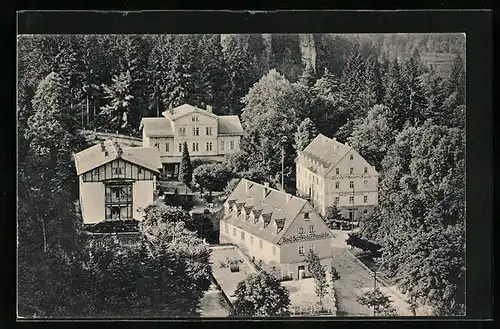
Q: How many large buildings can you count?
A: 4